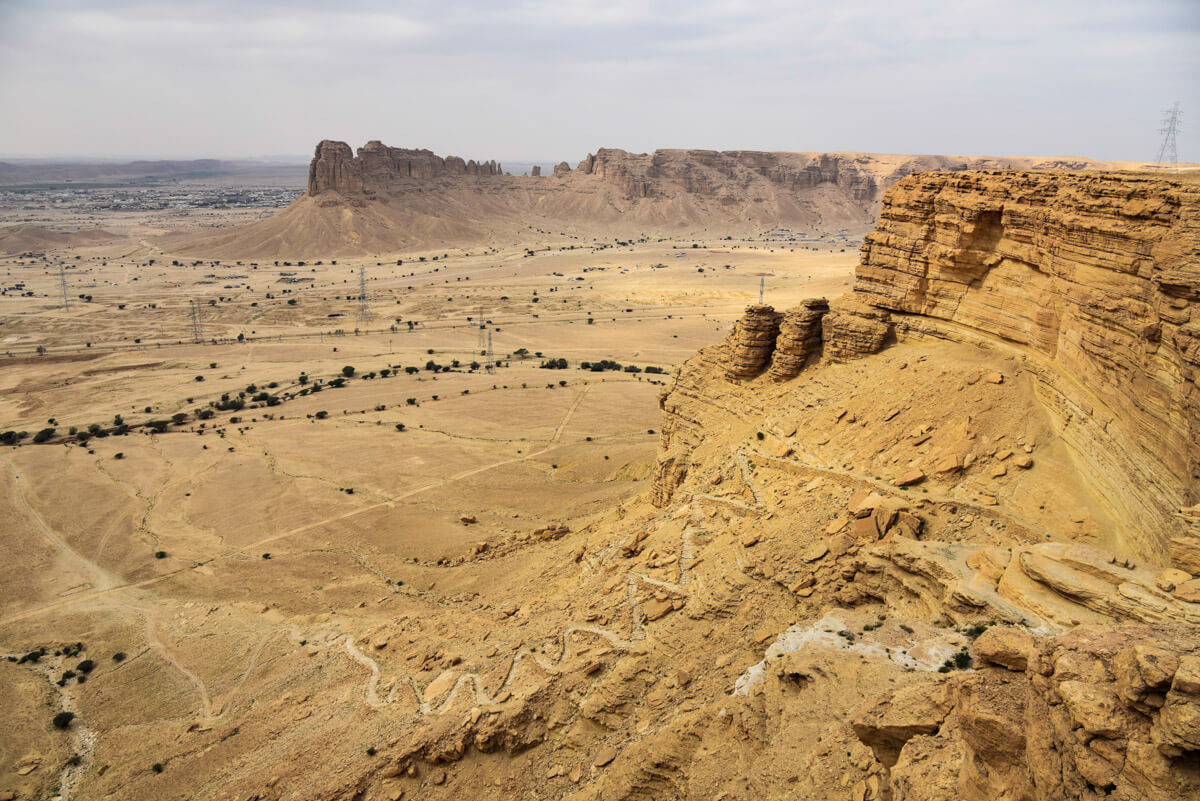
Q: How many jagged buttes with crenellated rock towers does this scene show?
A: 1